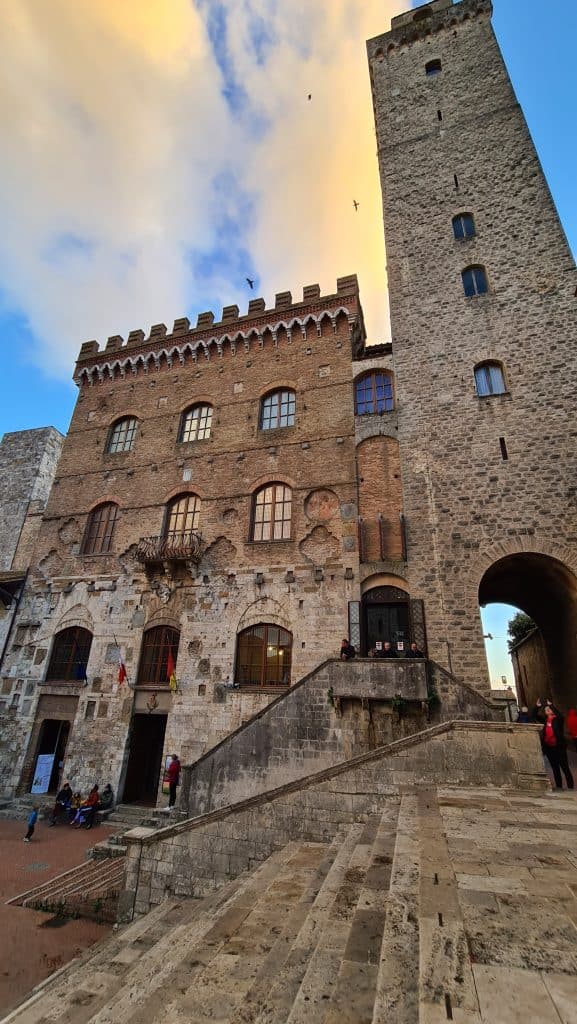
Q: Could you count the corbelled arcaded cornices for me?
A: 2